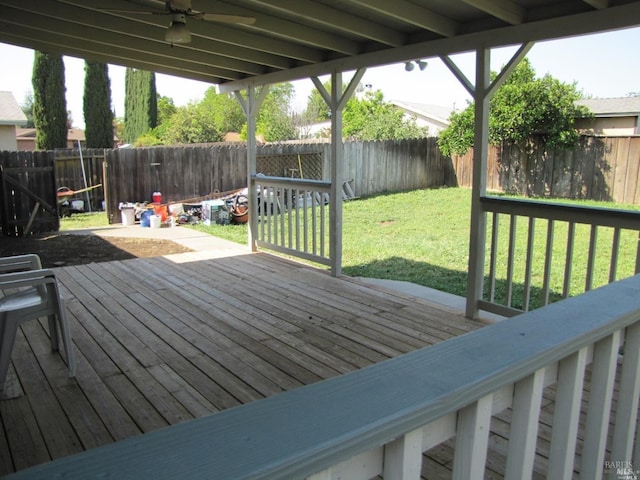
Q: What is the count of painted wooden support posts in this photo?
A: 3